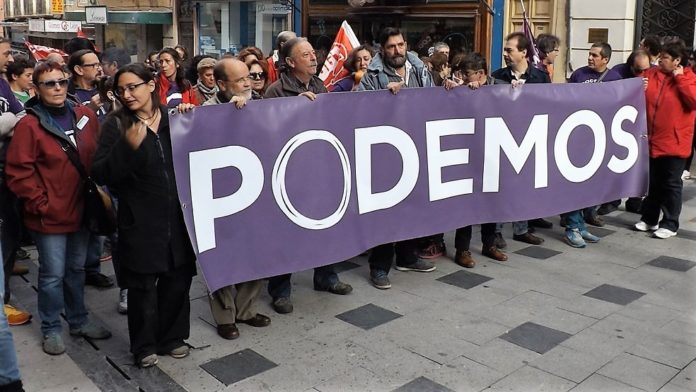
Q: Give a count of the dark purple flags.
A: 1